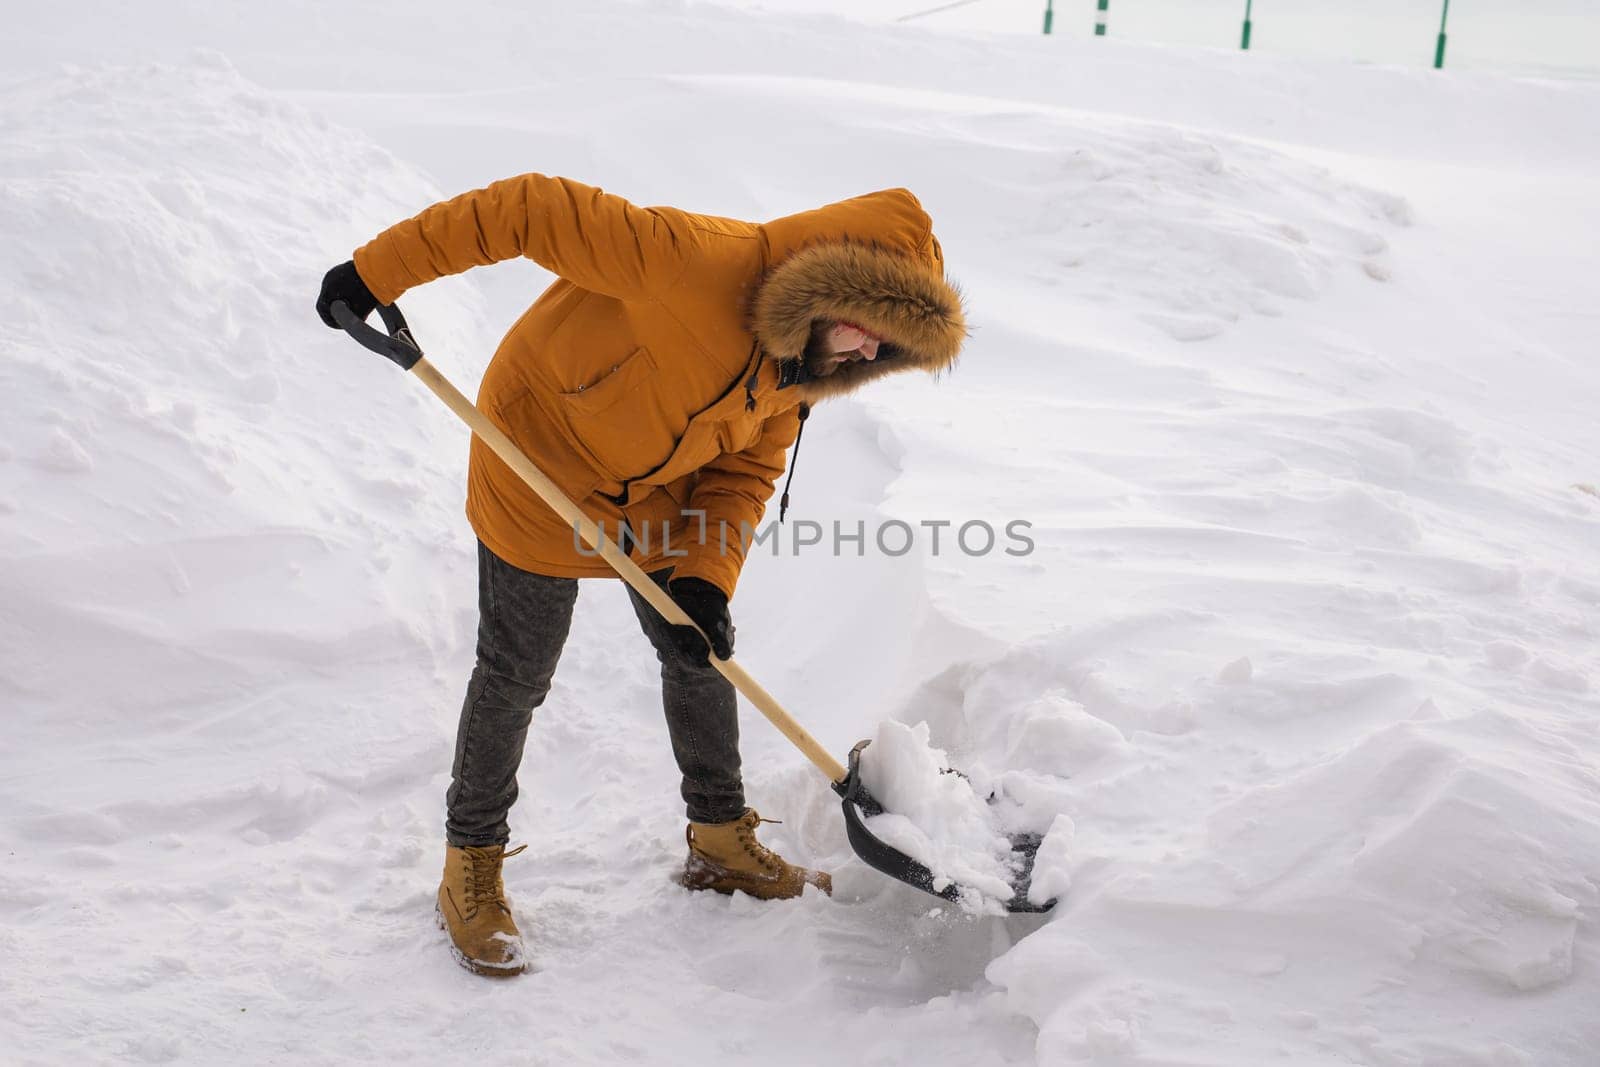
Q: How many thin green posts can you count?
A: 4